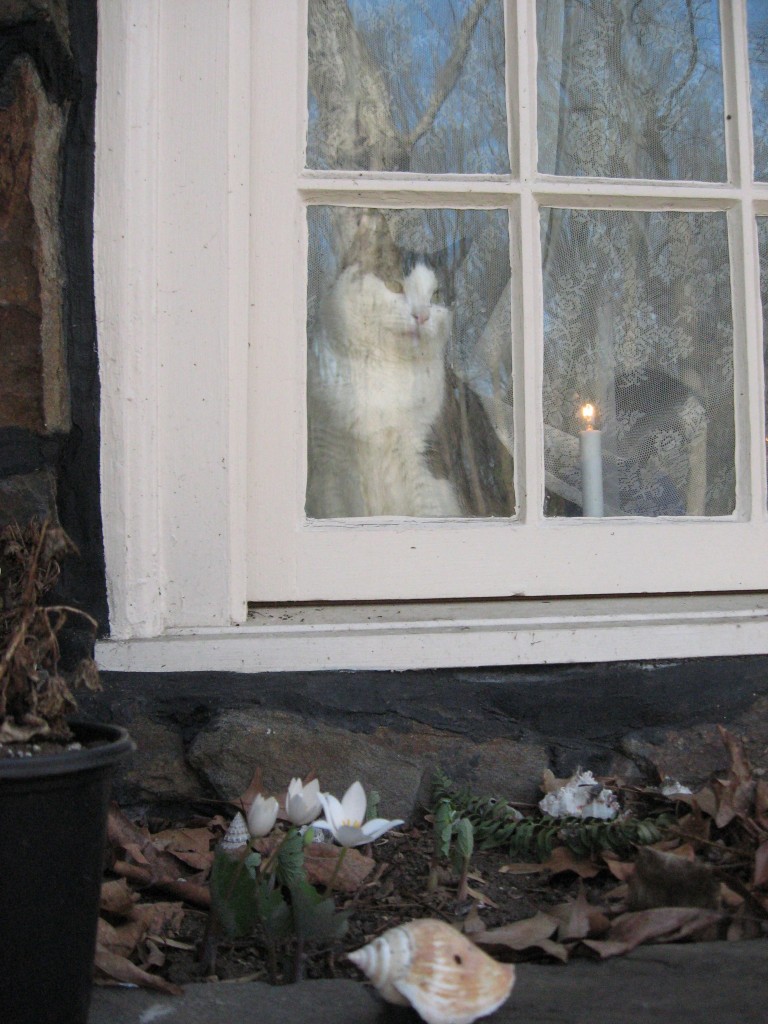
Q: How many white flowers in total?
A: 3